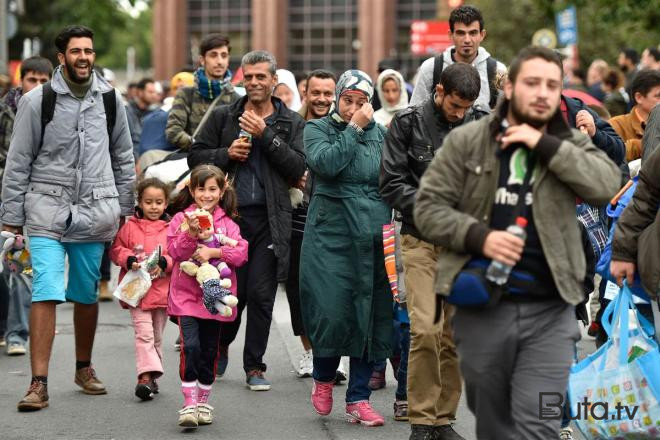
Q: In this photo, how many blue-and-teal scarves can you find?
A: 1